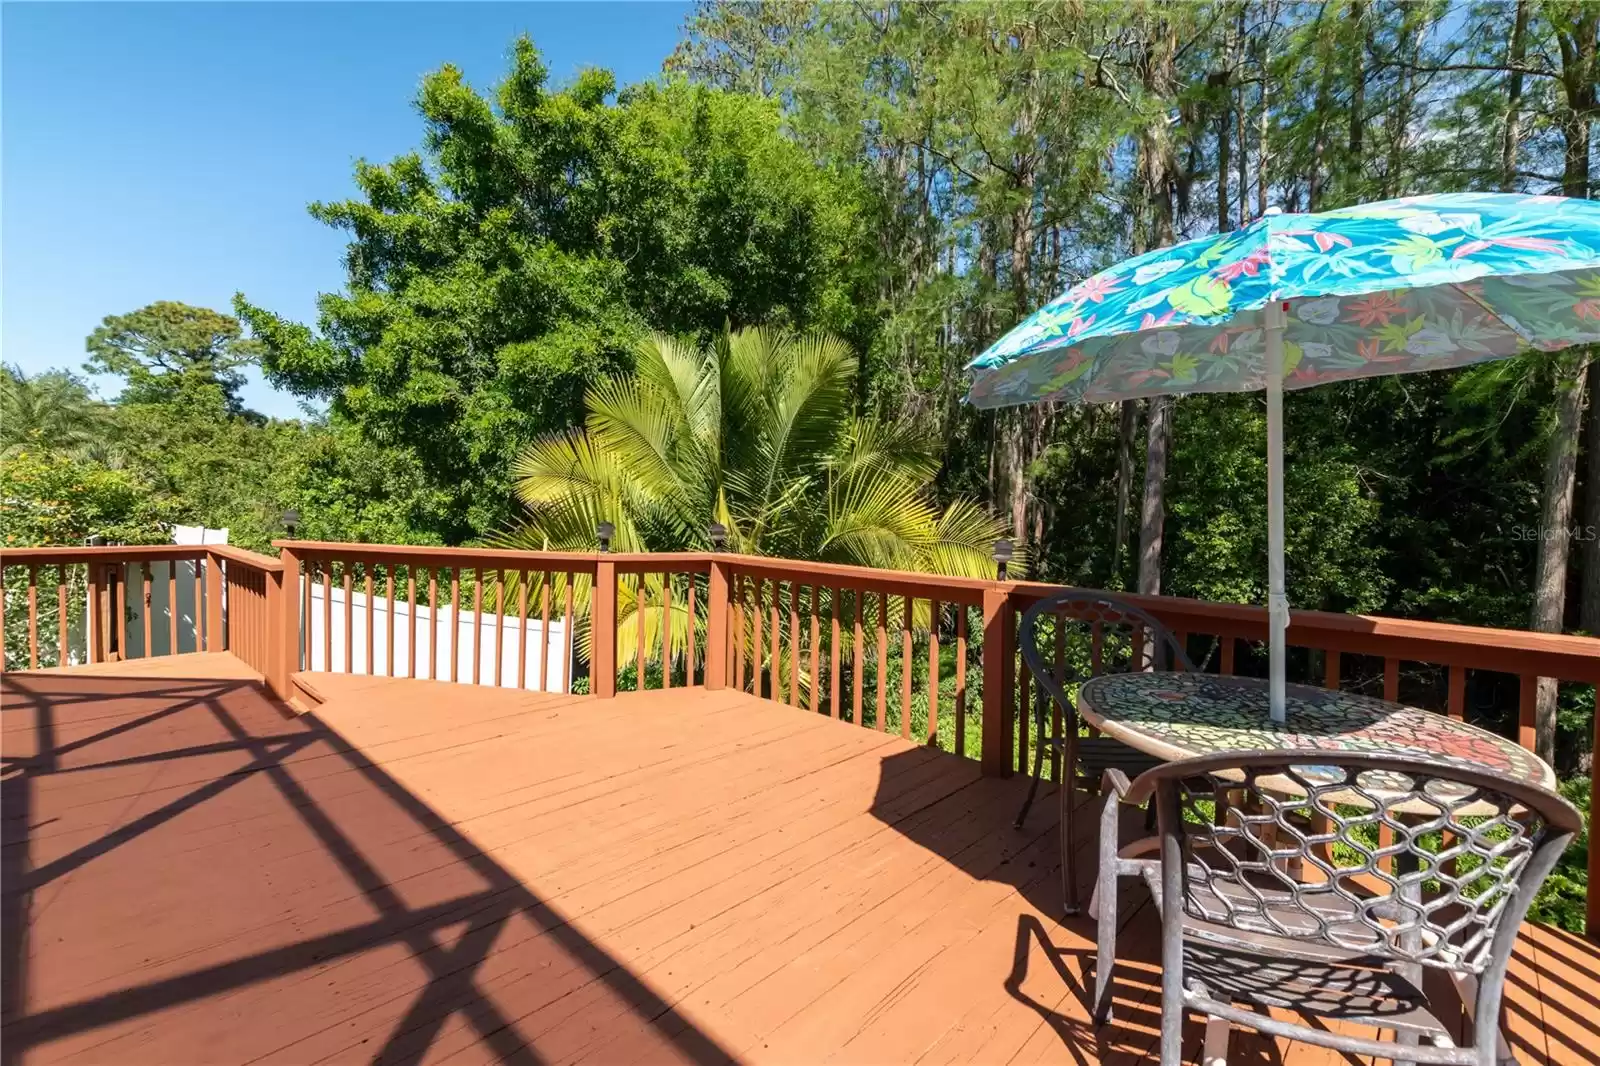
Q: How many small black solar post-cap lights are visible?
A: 4